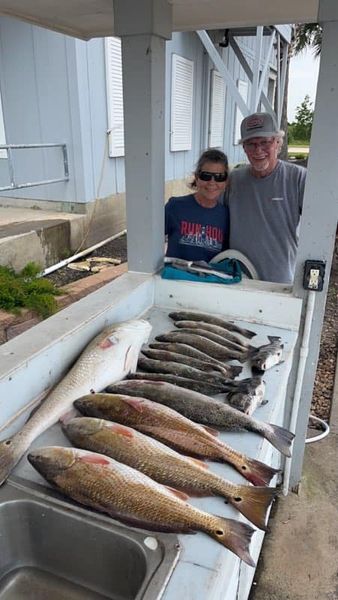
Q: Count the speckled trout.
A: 9